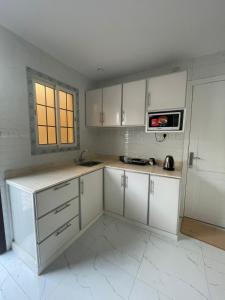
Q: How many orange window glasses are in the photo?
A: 12